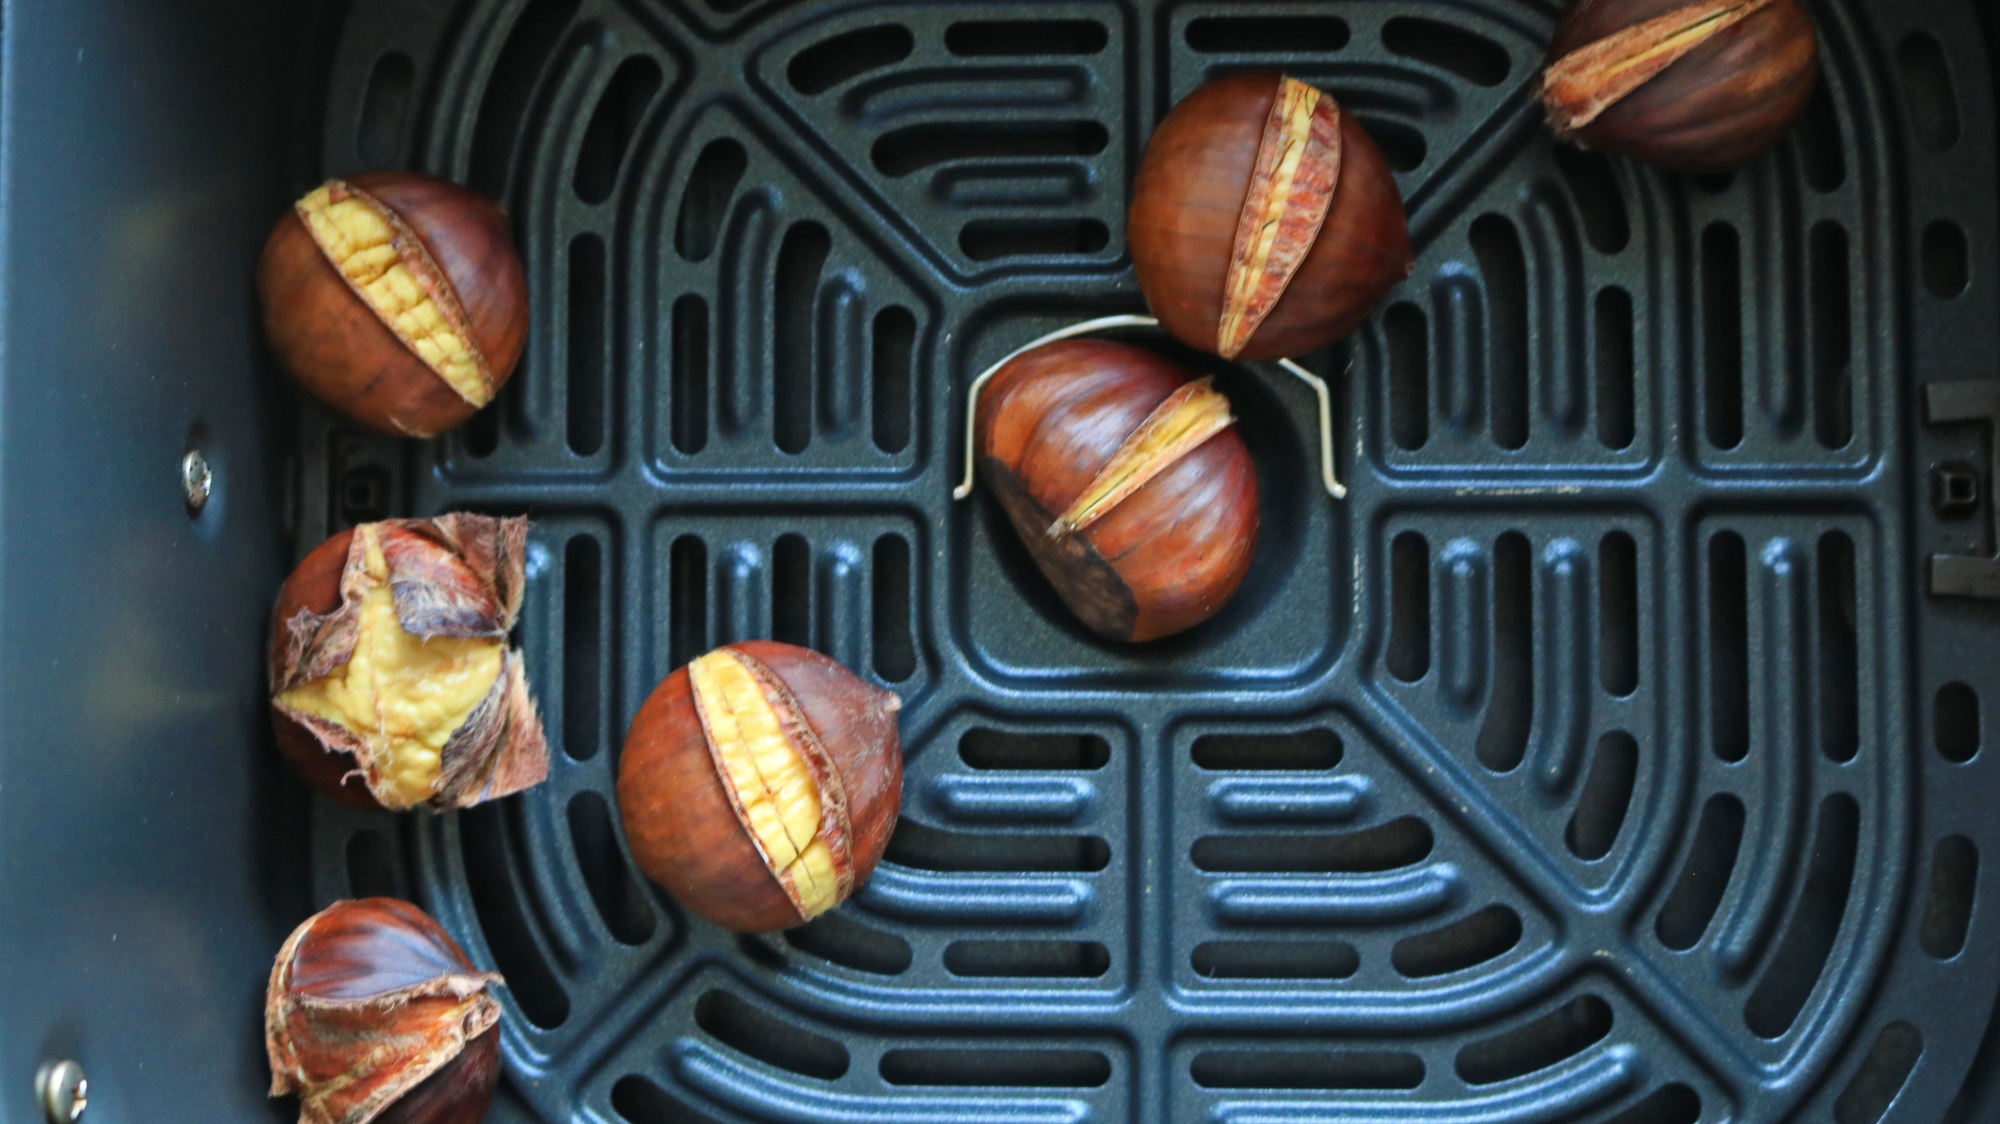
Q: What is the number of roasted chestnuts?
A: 7